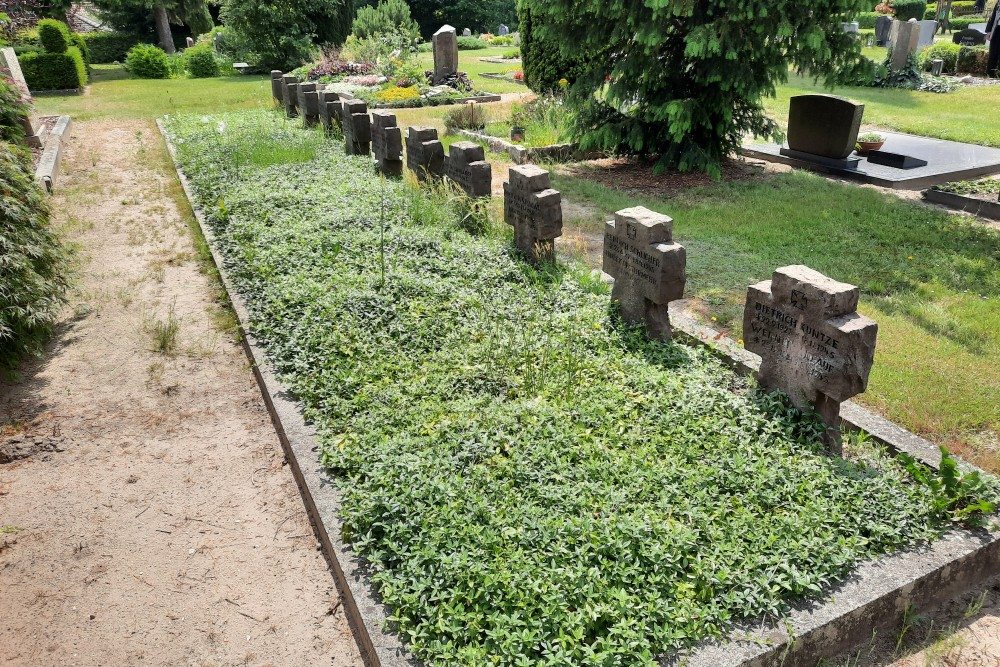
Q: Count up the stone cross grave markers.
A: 11